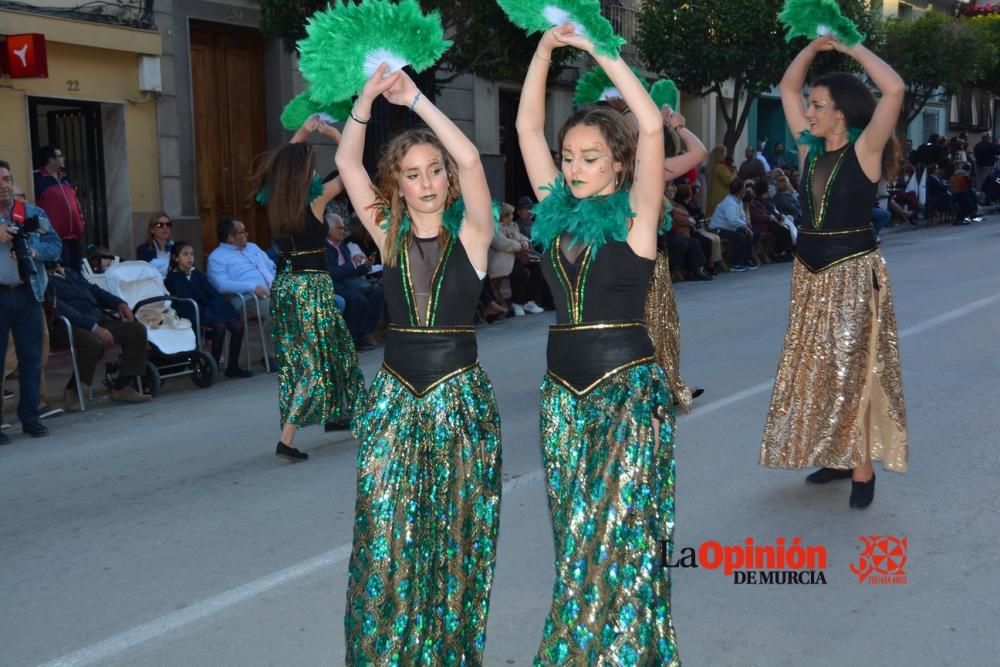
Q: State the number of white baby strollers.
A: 1